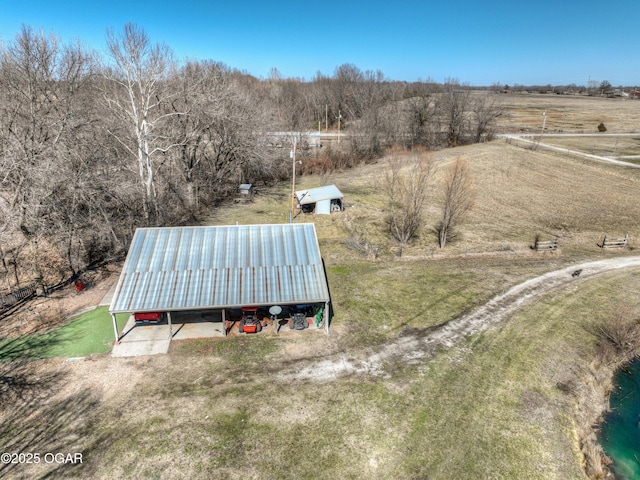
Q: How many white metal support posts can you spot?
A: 4